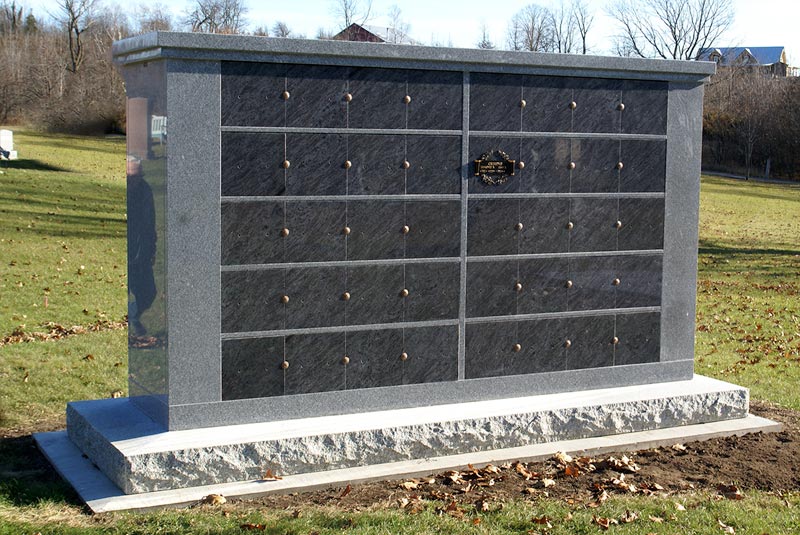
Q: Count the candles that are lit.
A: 0